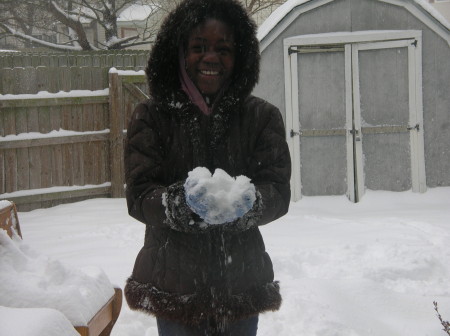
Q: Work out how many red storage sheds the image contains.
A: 0